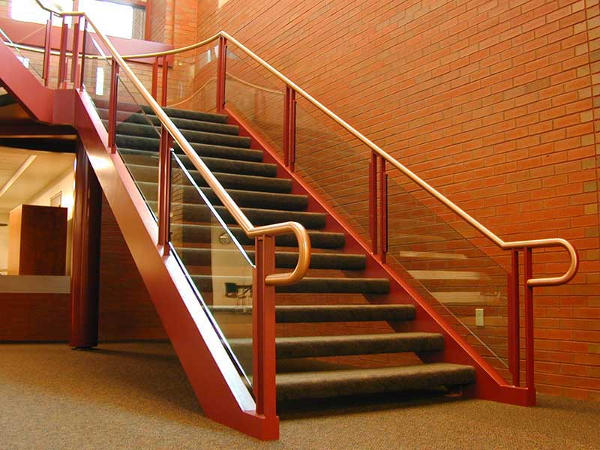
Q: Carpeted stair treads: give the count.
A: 14